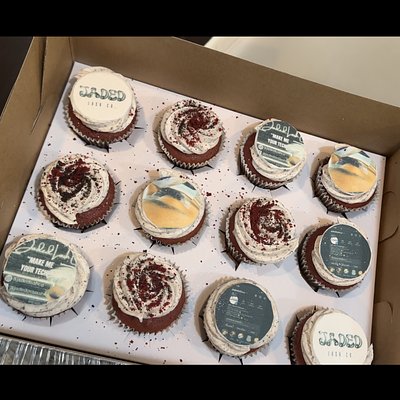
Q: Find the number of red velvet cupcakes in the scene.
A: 12